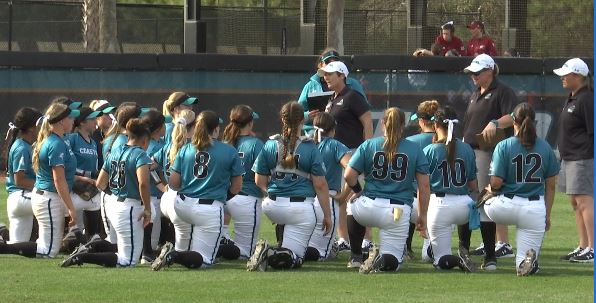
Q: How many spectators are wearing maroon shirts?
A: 2